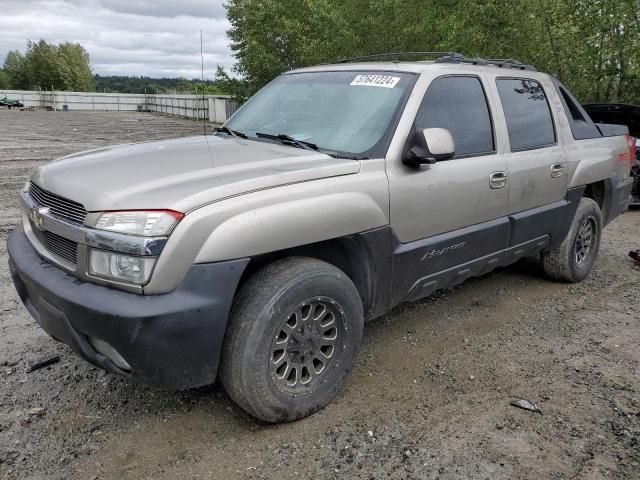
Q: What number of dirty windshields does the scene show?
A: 1